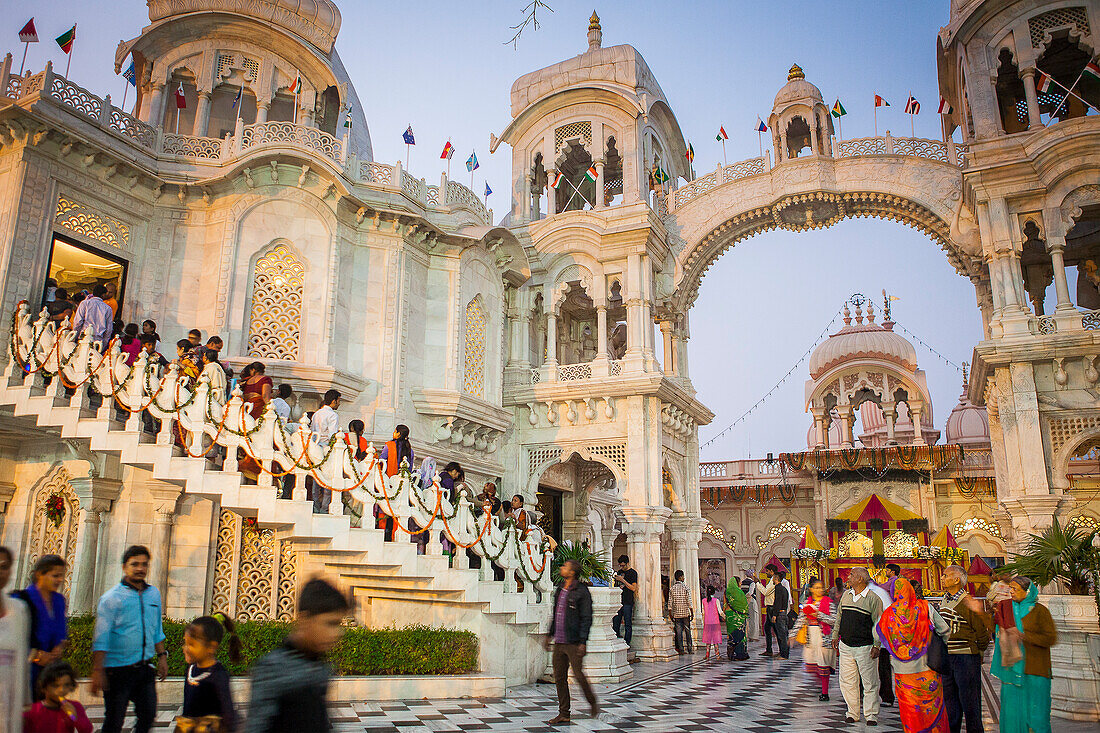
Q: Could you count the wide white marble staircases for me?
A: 1